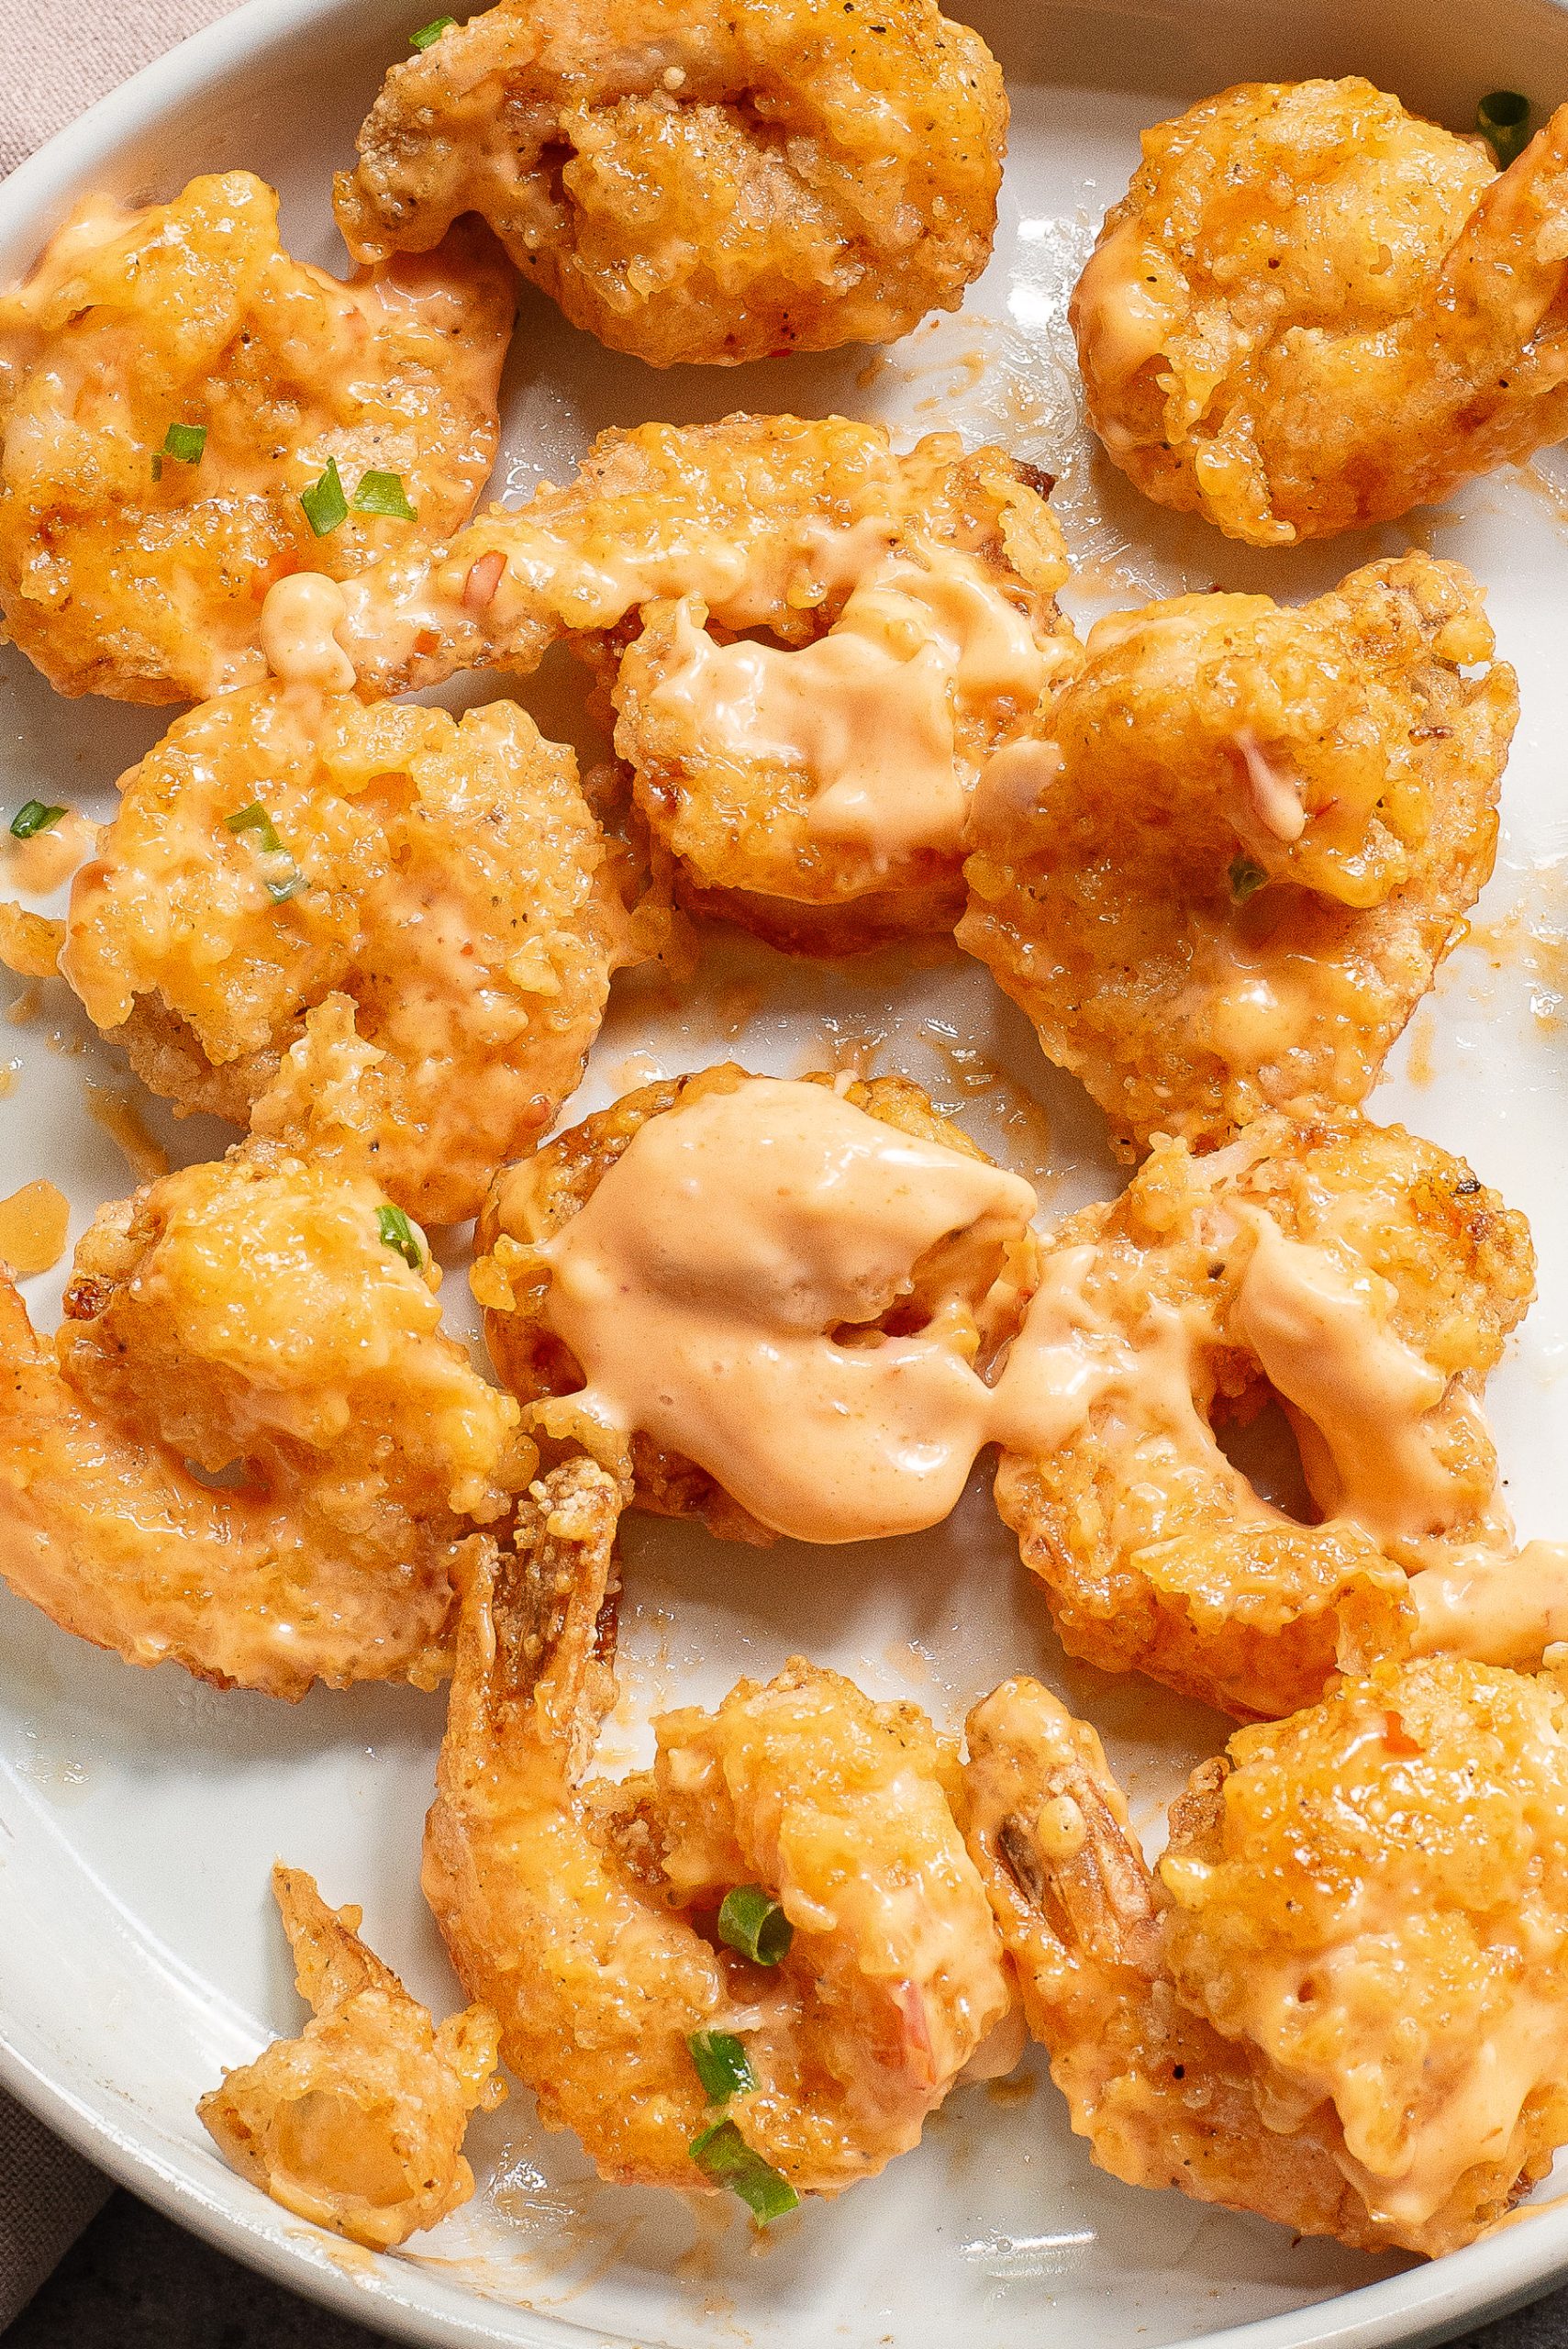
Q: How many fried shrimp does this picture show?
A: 11